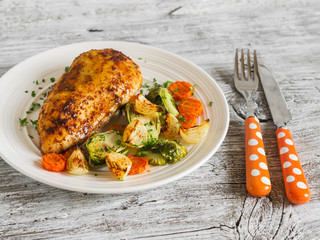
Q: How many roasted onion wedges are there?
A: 6